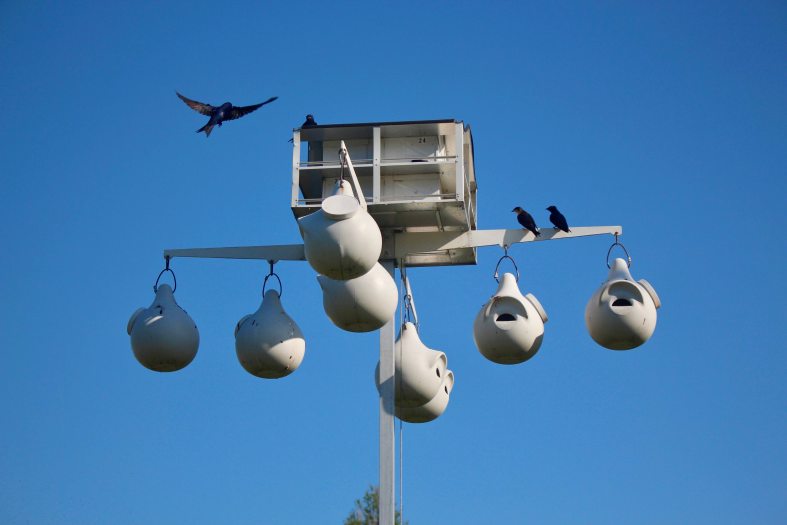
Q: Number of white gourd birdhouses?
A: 8